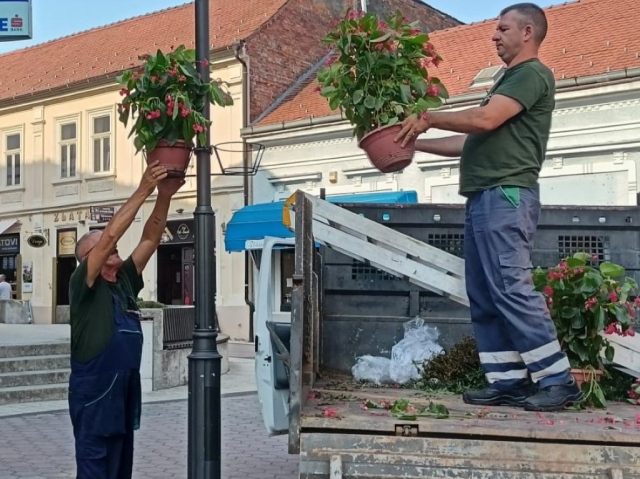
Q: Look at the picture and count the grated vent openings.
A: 3